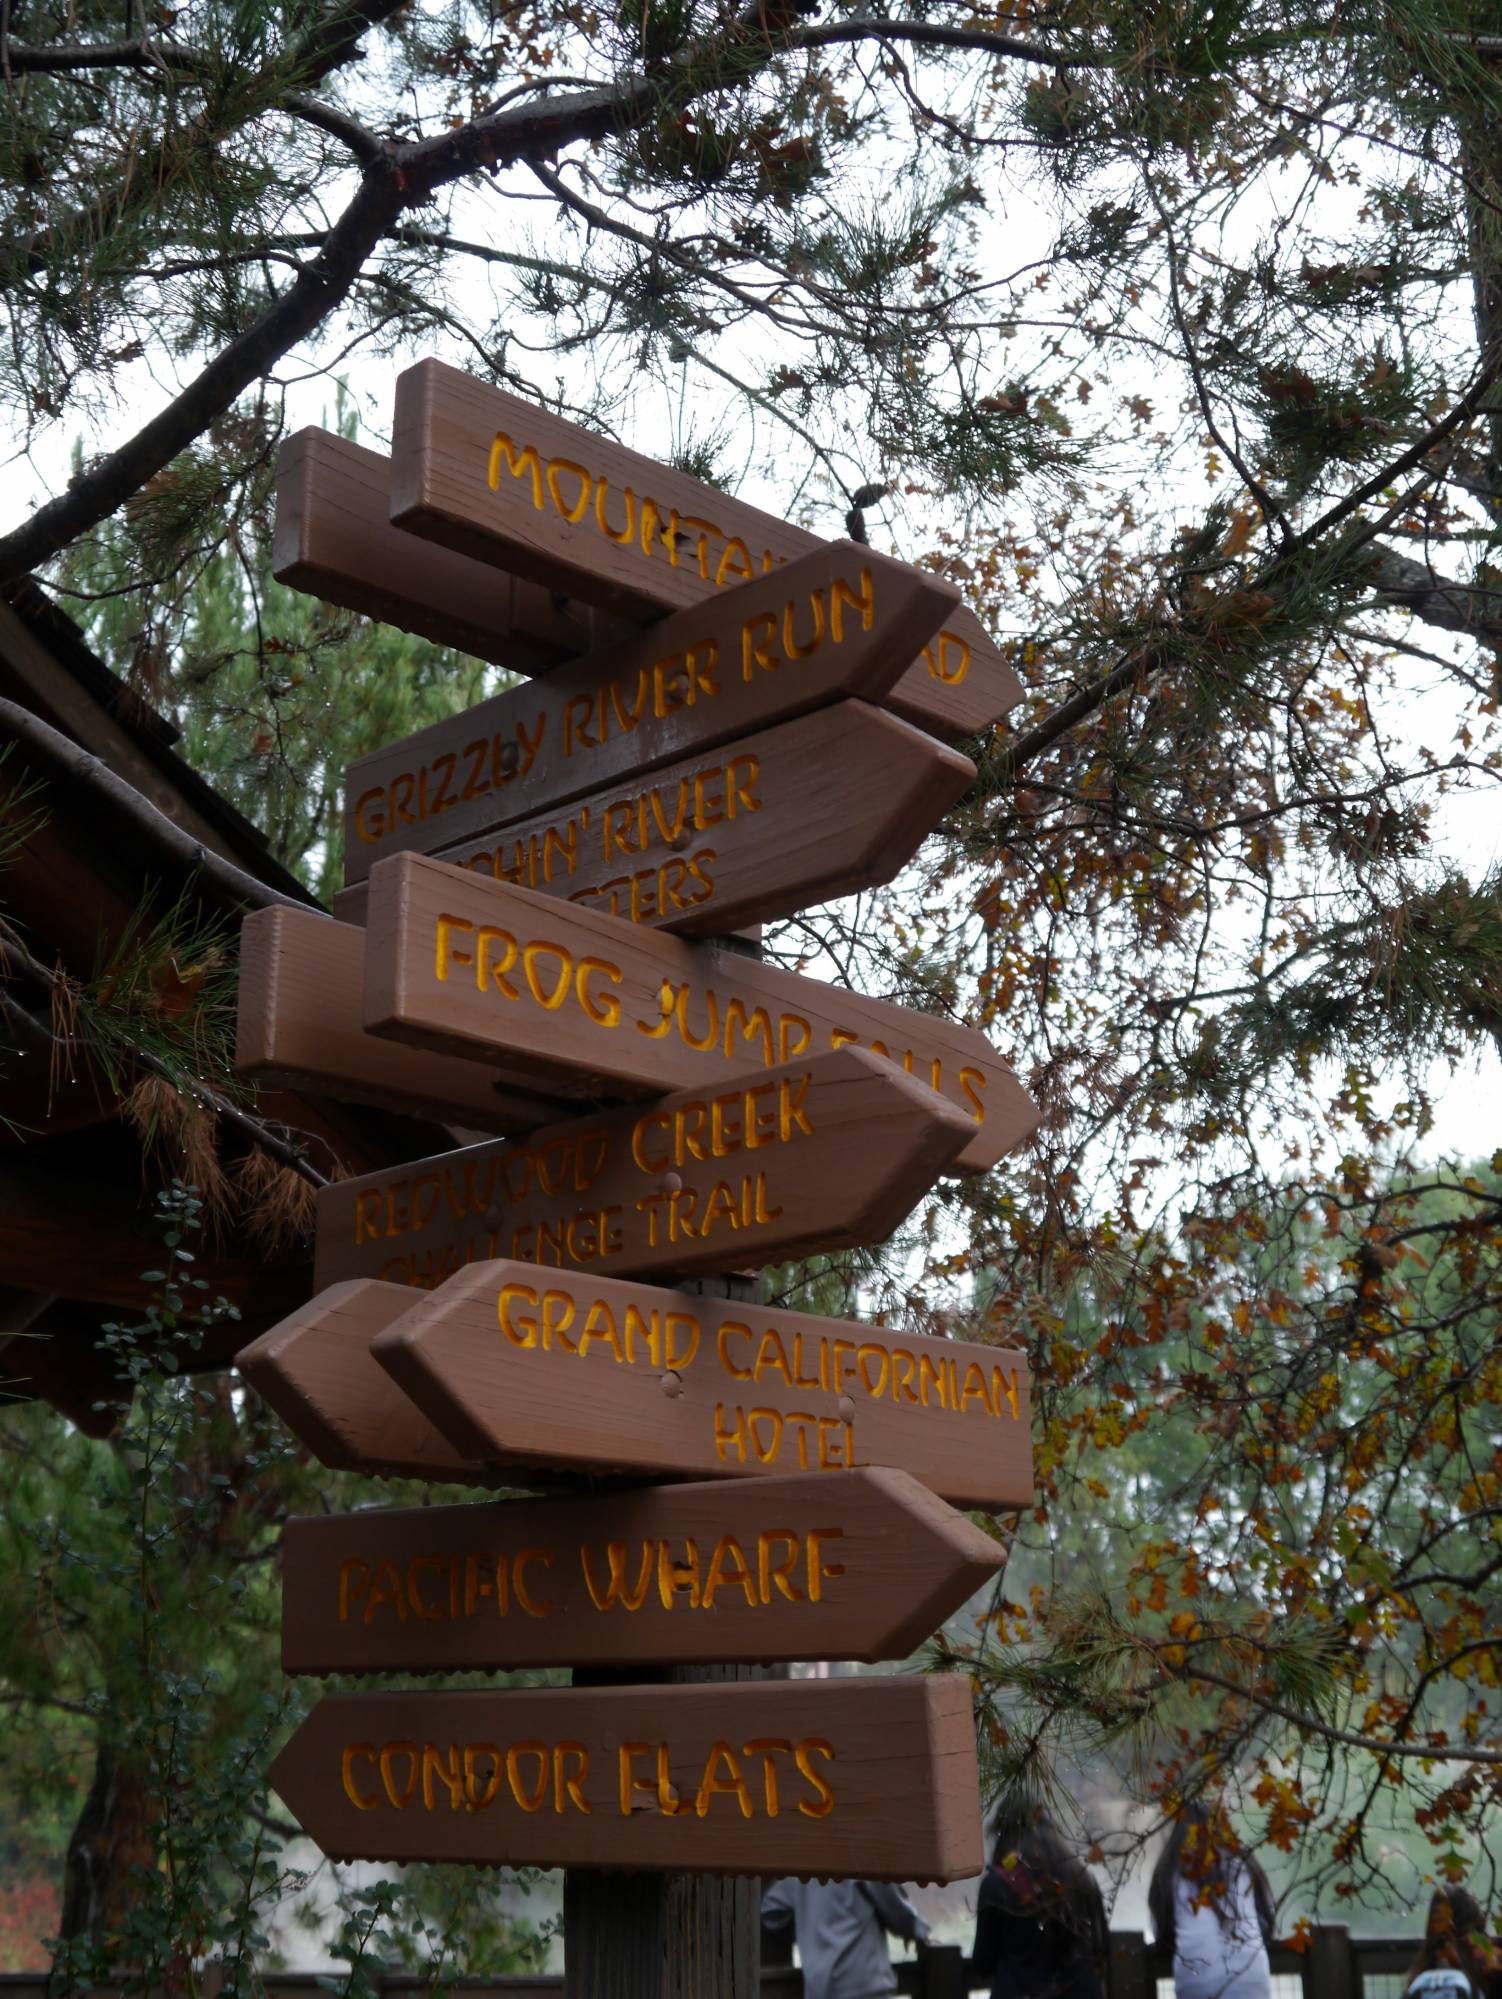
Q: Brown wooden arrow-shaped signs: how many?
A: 11